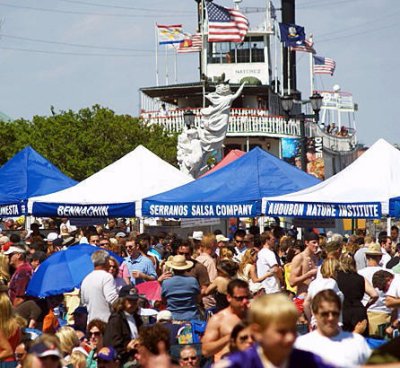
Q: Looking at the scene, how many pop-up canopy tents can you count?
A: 5